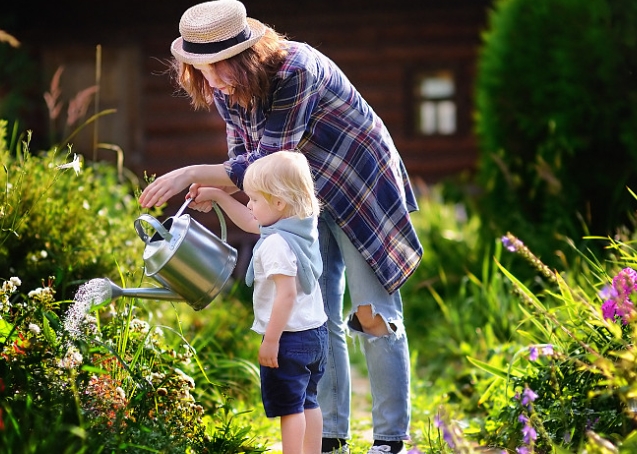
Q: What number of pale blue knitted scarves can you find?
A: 1